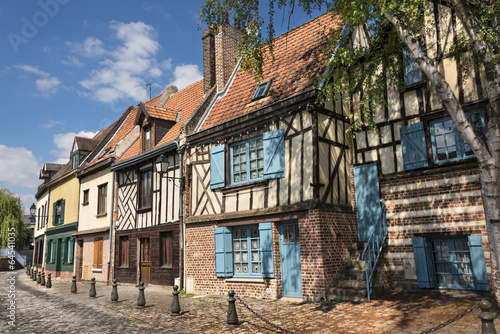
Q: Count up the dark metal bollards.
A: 14